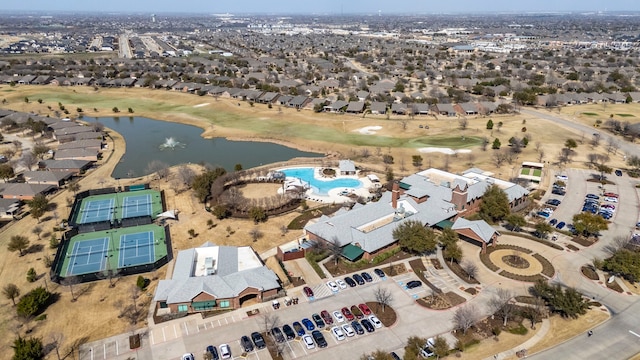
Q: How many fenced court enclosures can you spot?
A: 2